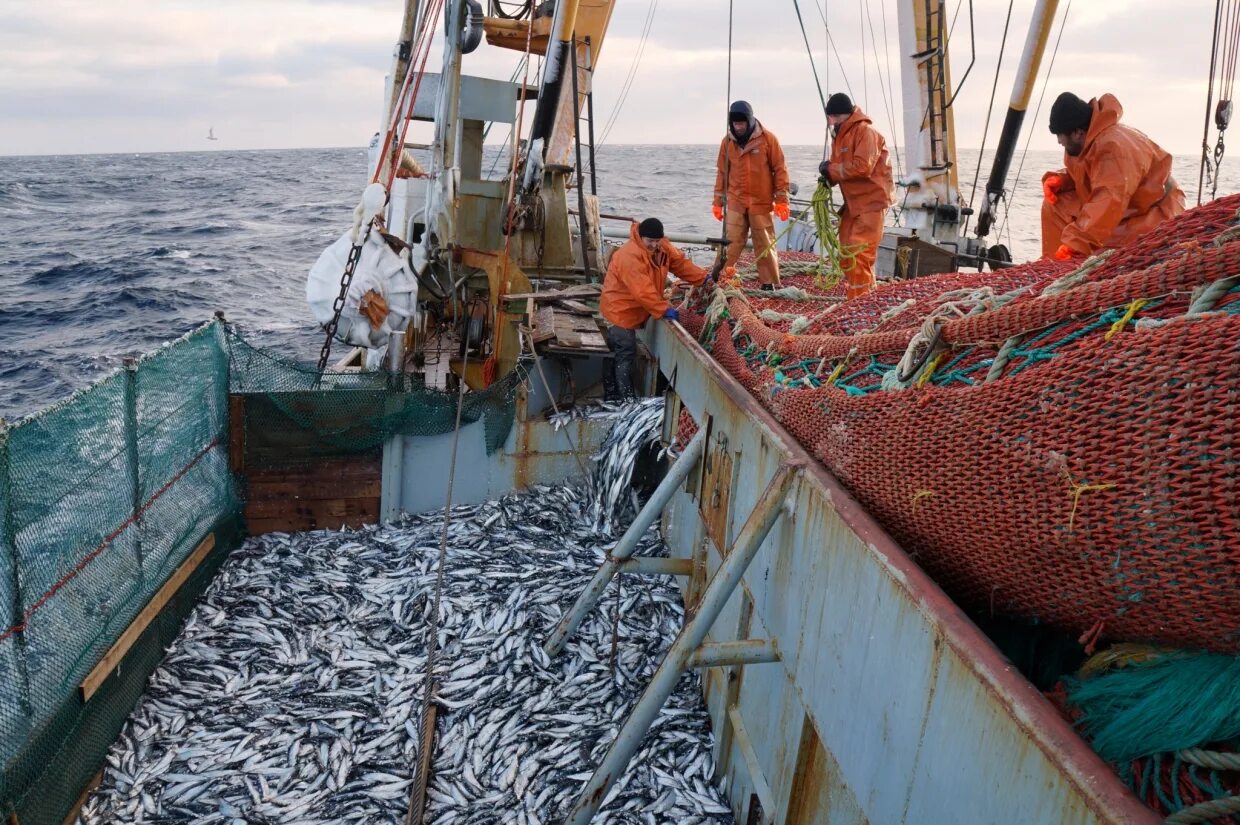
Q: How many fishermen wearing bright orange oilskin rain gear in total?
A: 4